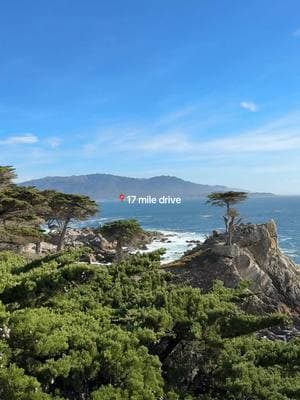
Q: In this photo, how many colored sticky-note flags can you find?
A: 0